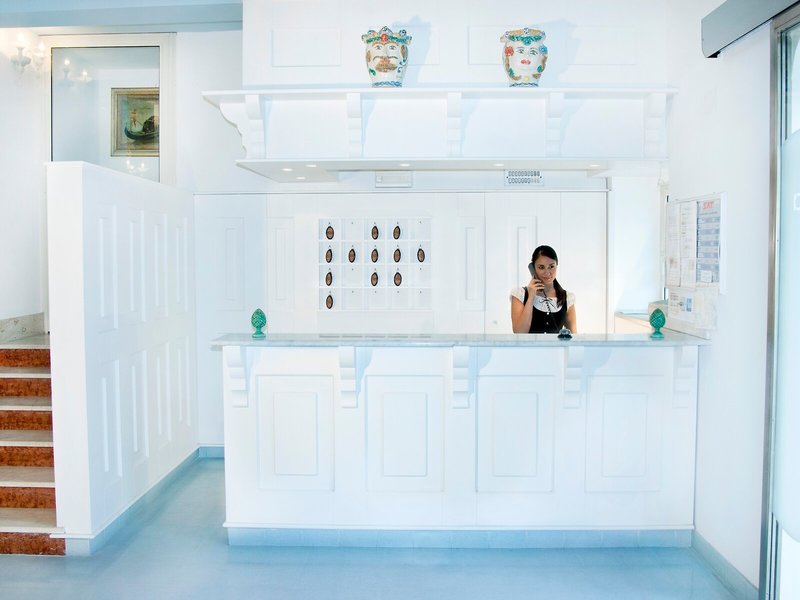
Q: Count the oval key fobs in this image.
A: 12